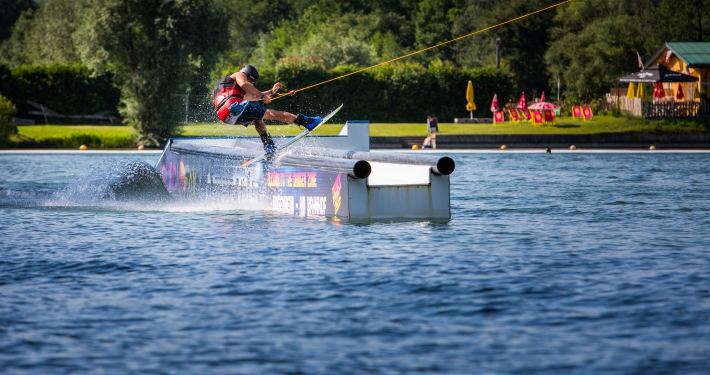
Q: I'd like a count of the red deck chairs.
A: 7